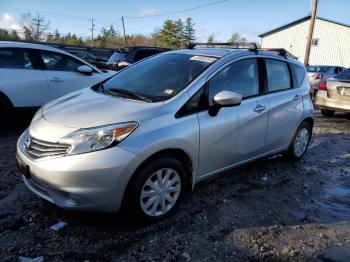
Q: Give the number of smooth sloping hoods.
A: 1